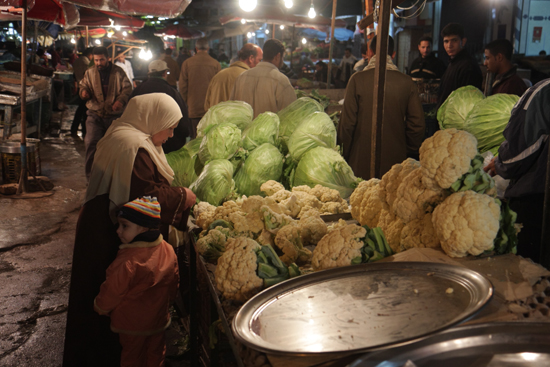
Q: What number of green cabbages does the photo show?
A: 11